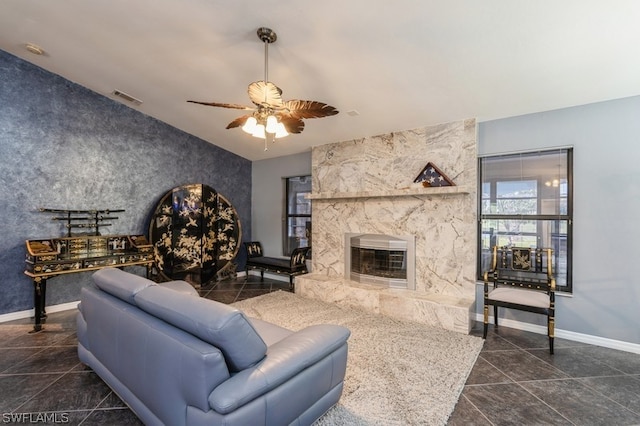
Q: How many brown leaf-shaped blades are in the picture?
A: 5